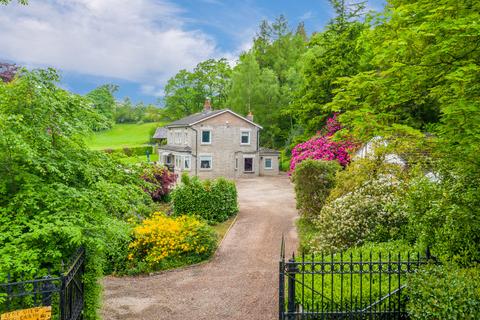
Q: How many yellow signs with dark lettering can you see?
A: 1